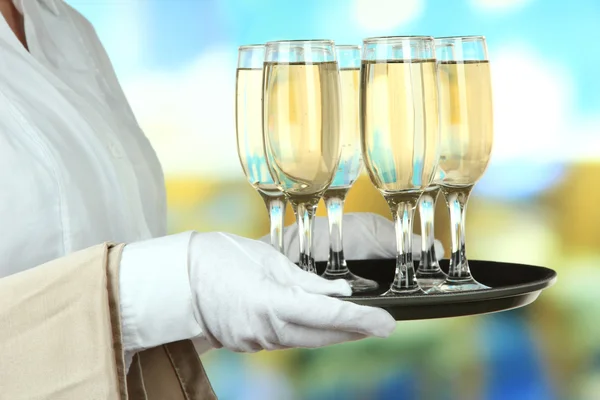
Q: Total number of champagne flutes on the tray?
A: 6